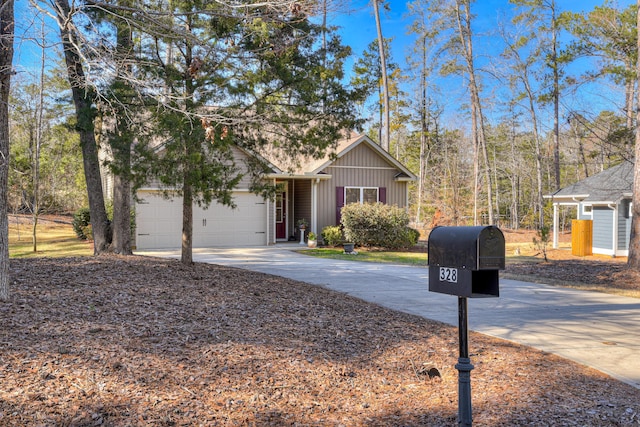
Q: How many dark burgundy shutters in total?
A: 2